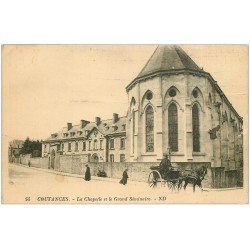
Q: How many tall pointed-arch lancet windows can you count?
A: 3